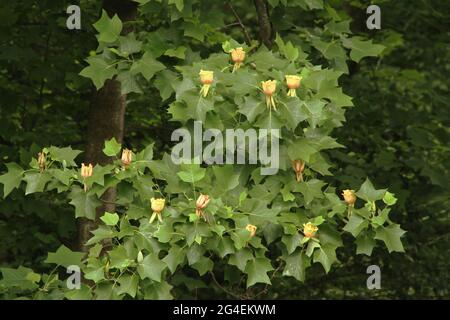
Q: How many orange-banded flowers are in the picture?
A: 13